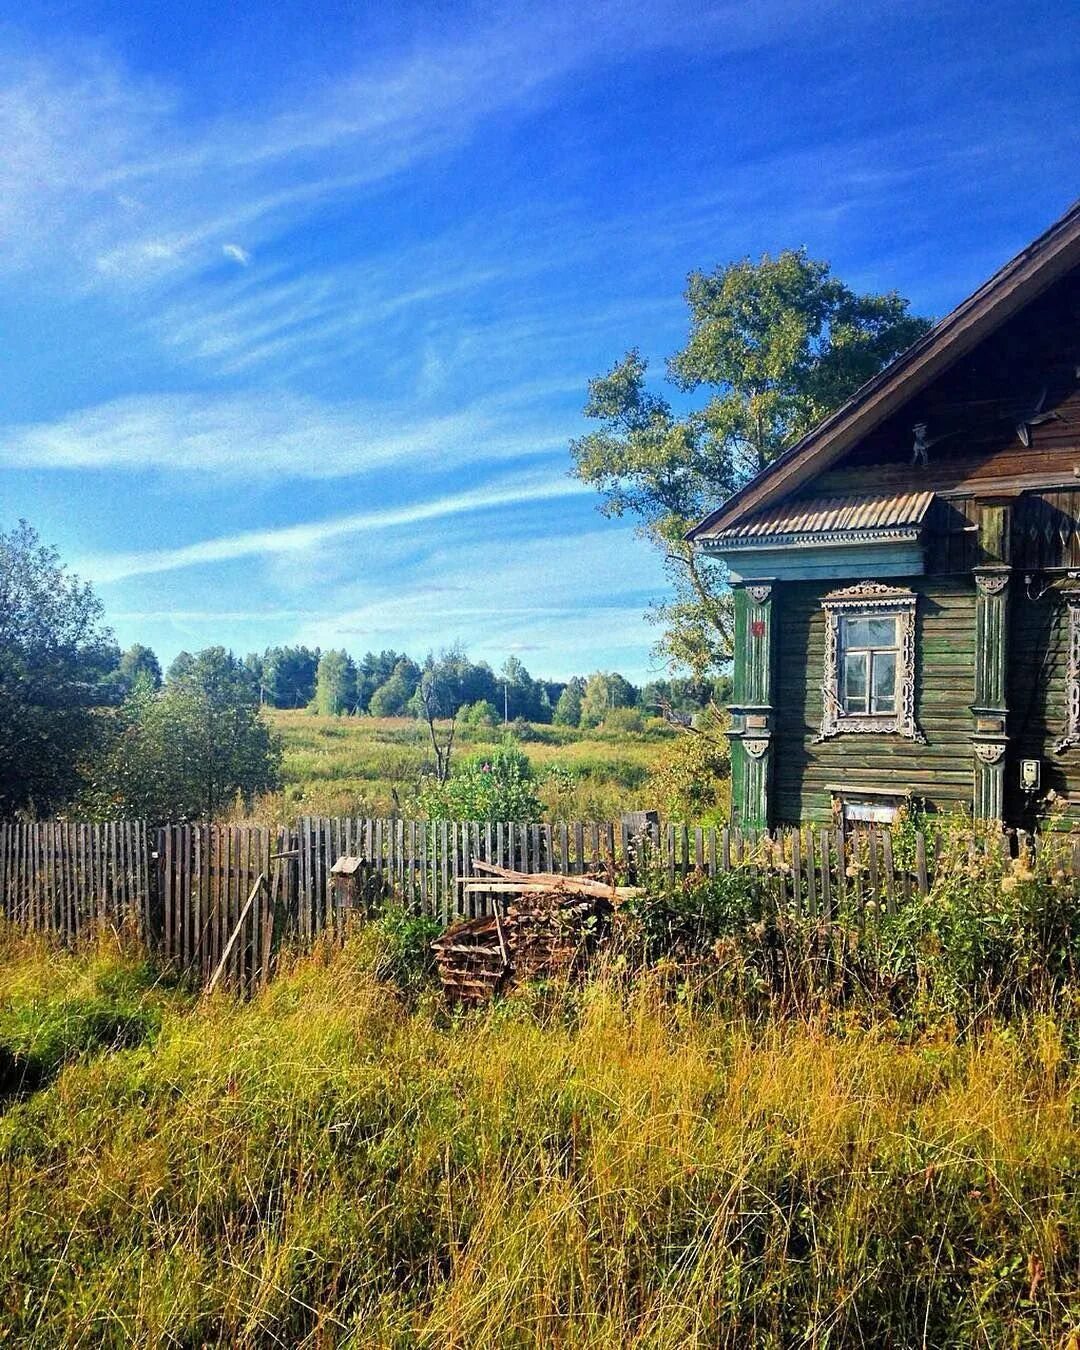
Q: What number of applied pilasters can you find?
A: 2